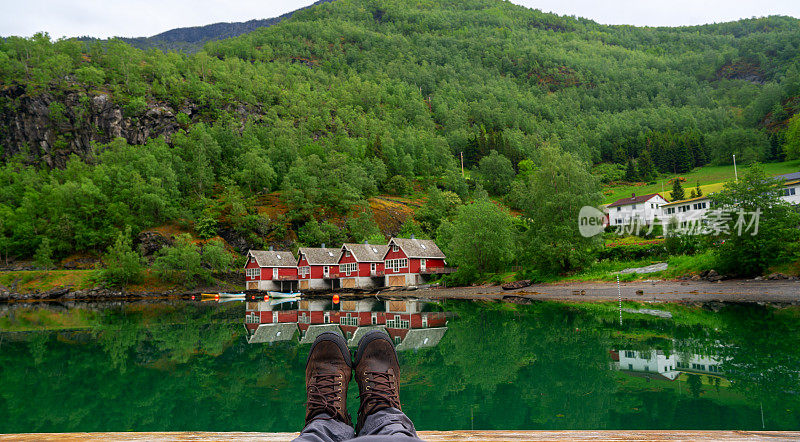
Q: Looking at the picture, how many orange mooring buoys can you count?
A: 5